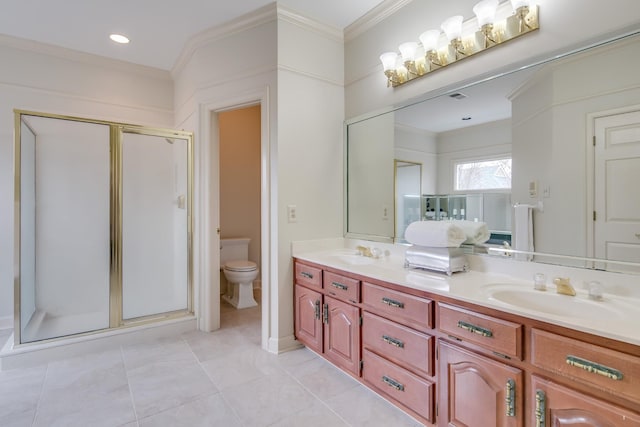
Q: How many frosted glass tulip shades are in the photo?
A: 6